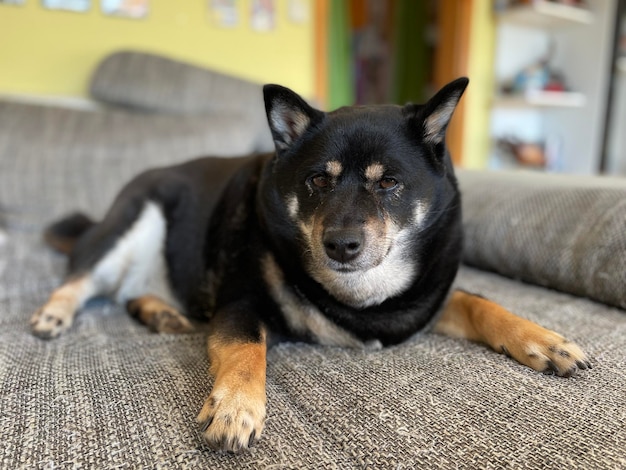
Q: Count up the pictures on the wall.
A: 6